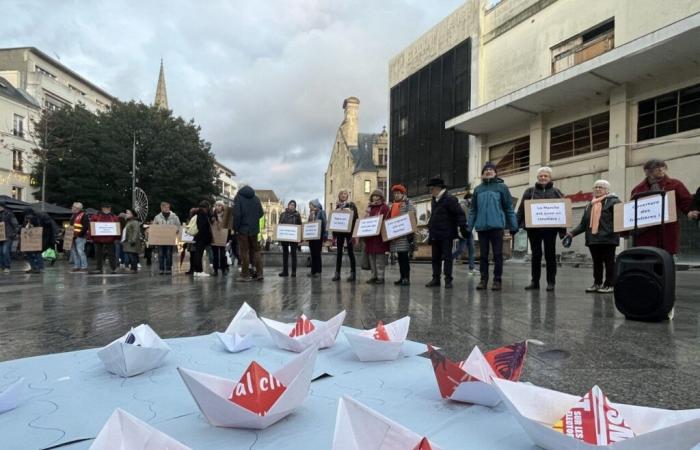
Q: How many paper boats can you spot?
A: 11